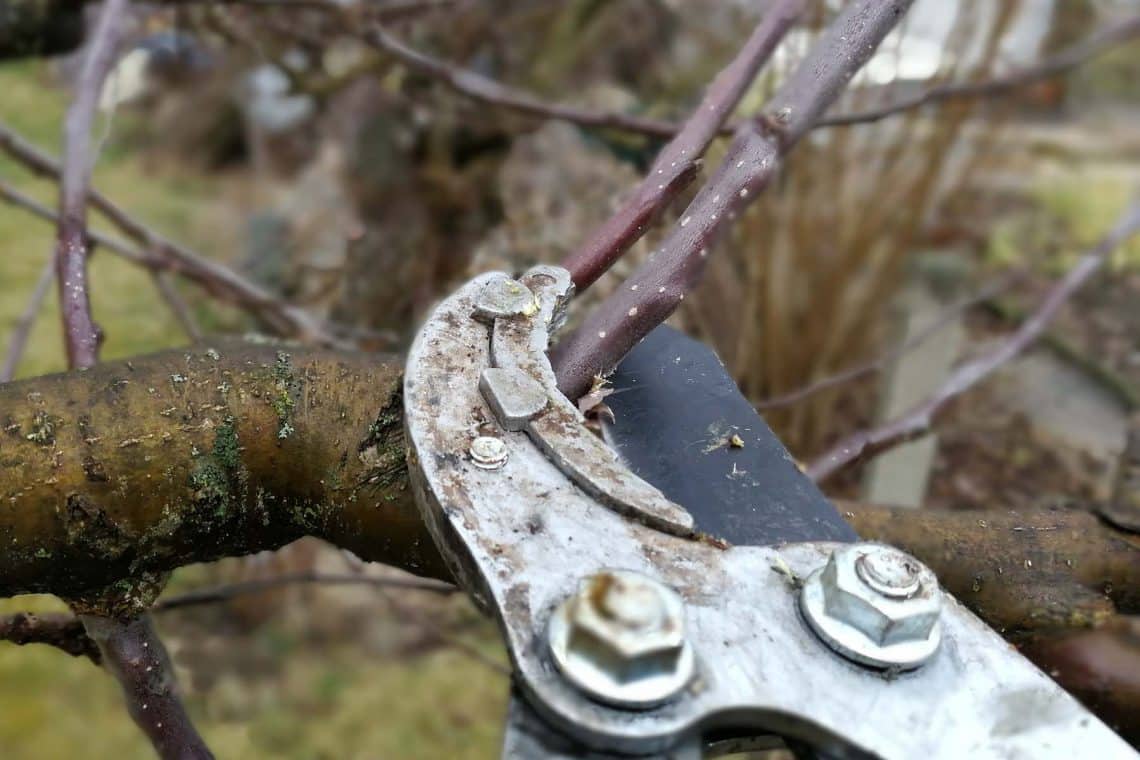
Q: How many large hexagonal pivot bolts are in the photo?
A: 2